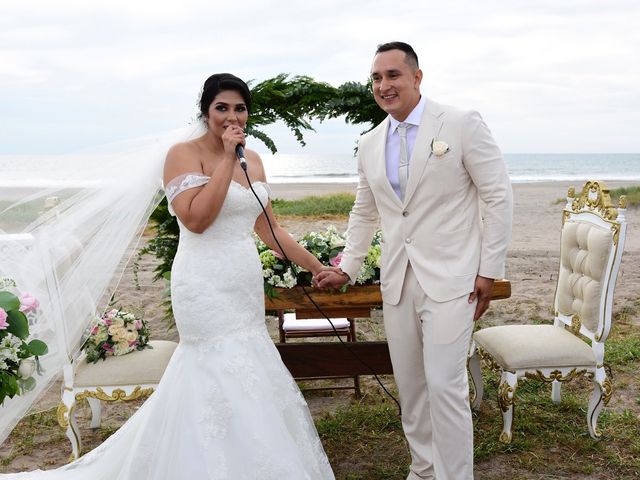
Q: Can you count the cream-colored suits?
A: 1